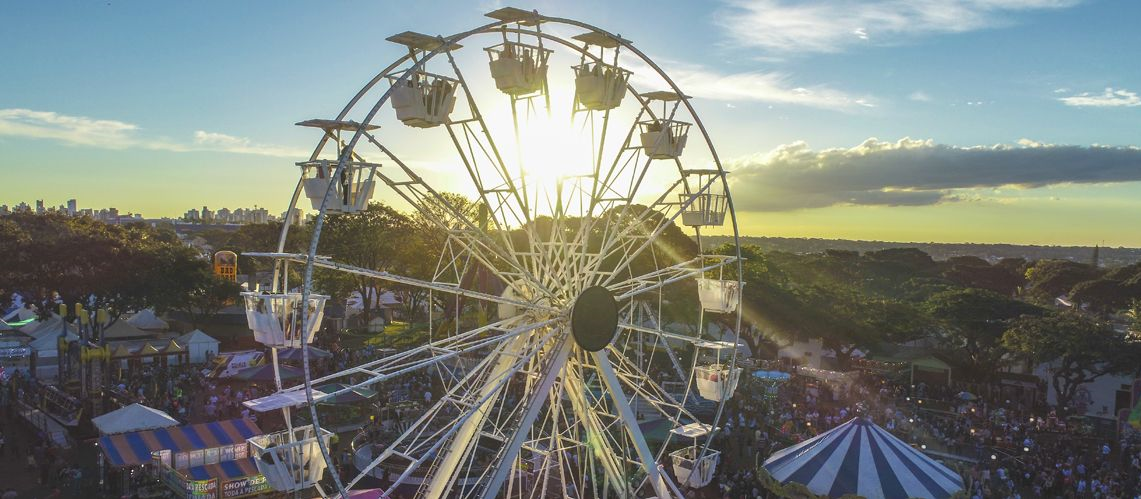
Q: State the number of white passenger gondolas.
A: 11